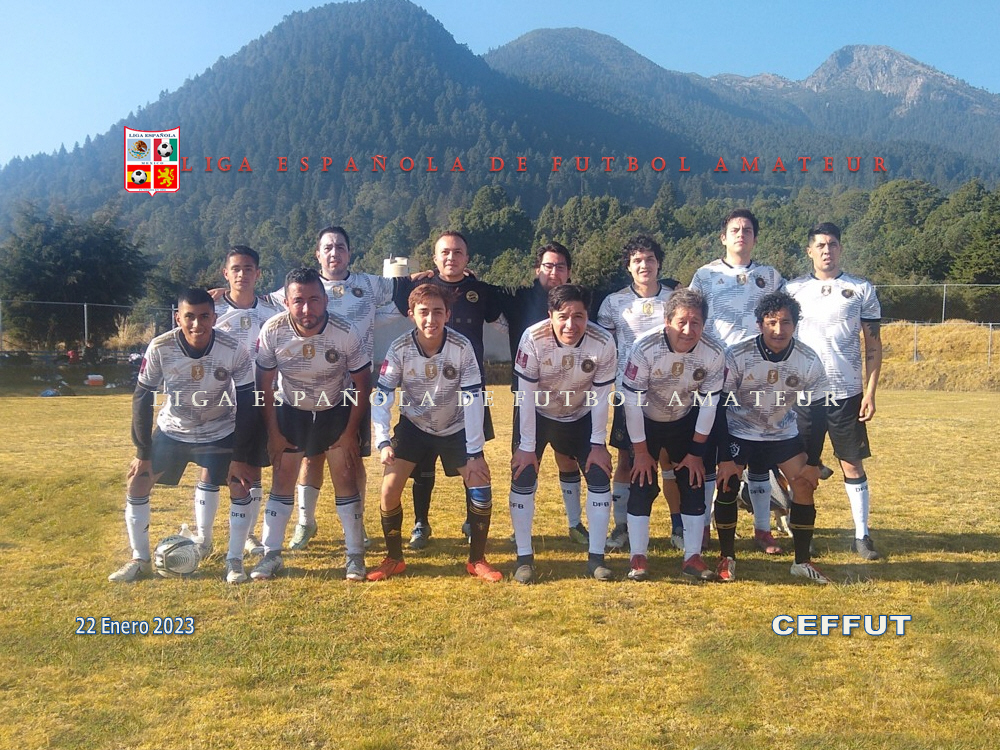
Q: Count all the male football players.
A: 13